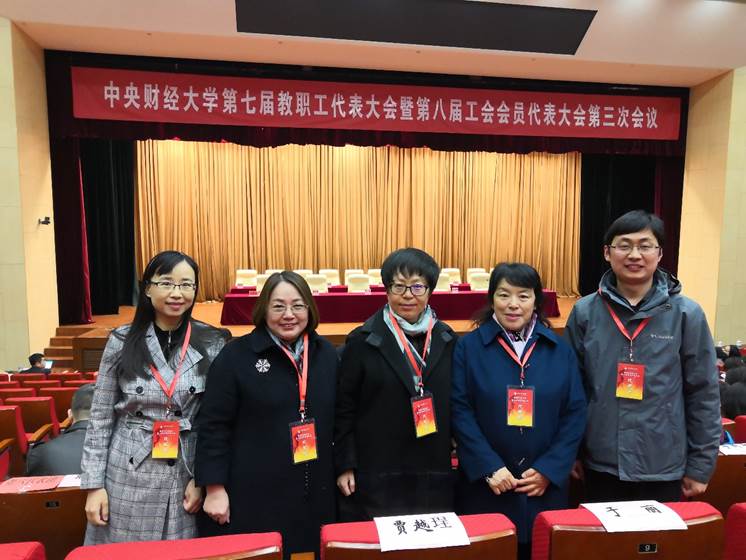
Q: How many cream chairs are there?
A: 14